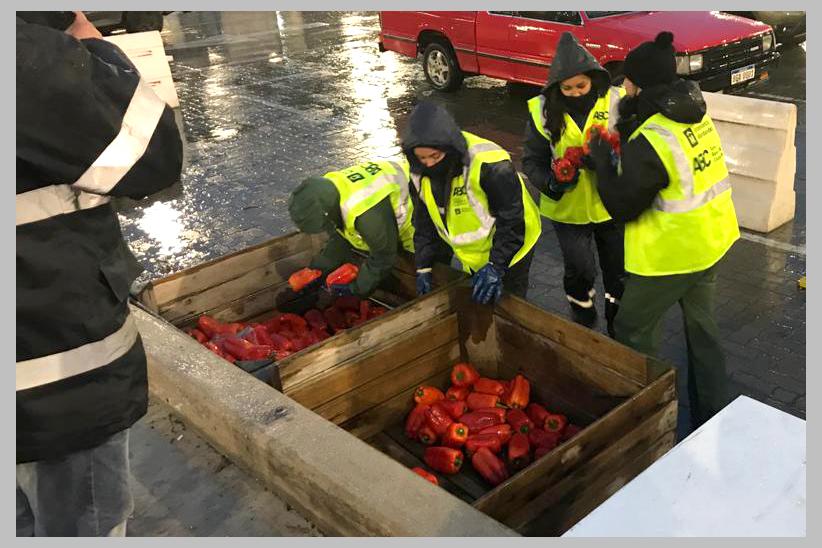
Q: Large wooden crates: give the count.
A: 2